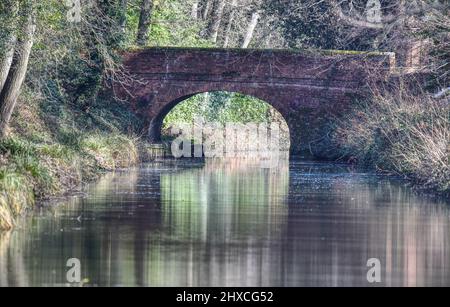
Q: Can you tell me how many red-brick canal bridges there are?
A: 1